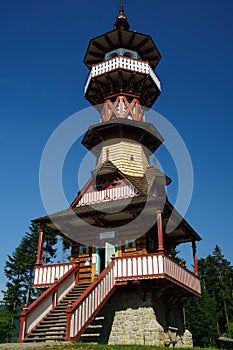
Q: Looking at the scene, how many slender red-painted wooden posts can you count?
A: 3